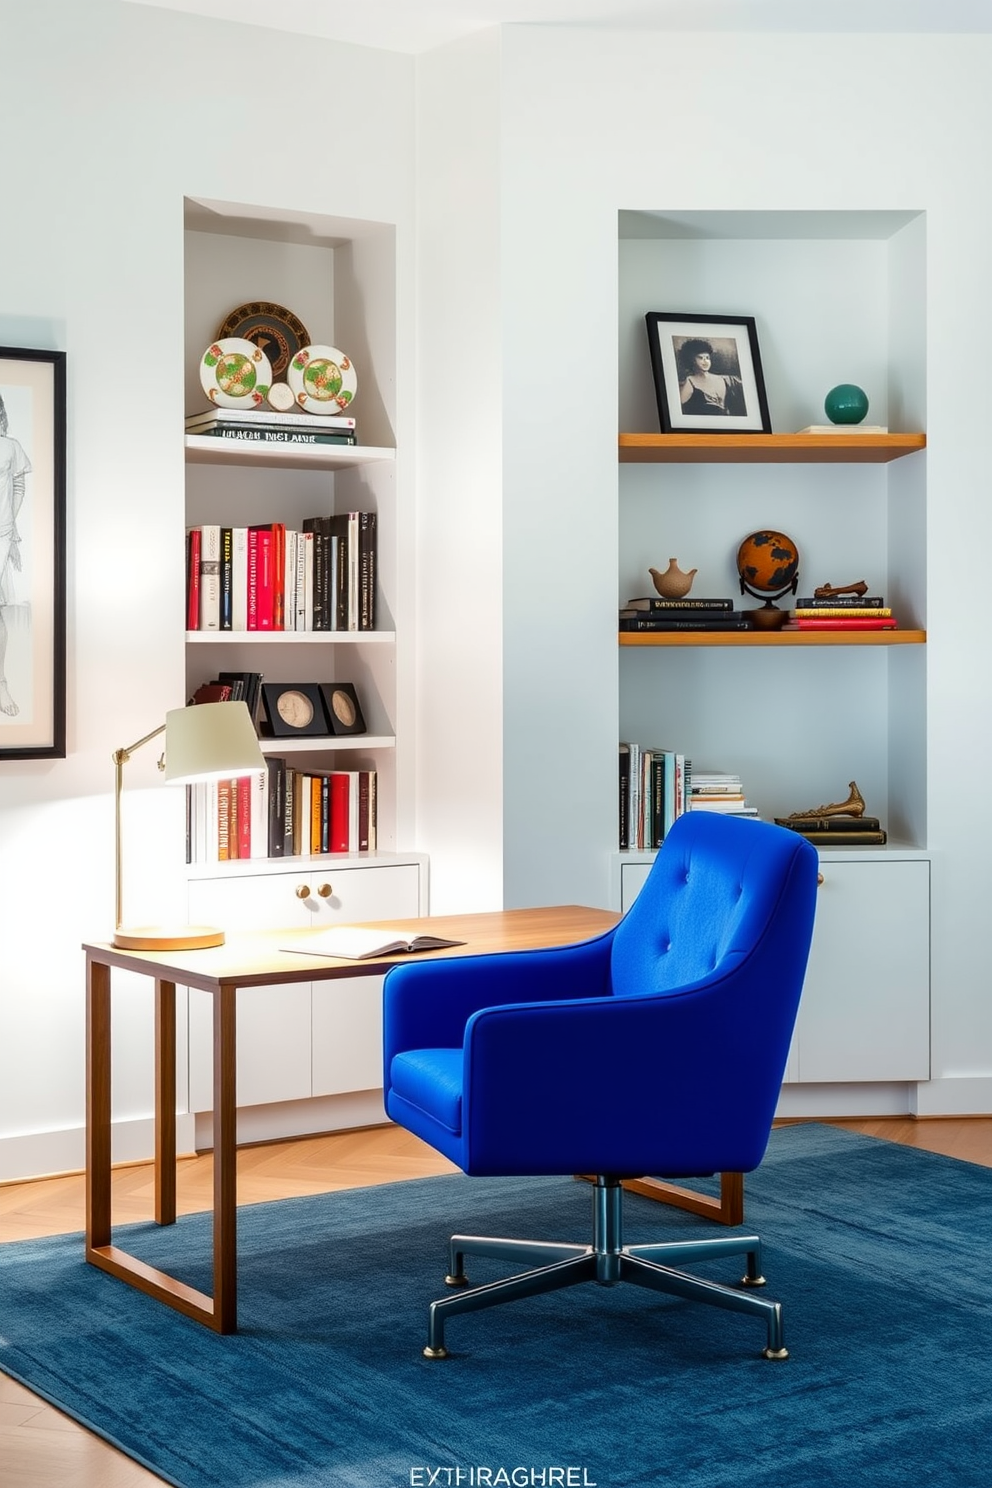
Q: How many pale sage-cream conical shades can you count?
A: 1